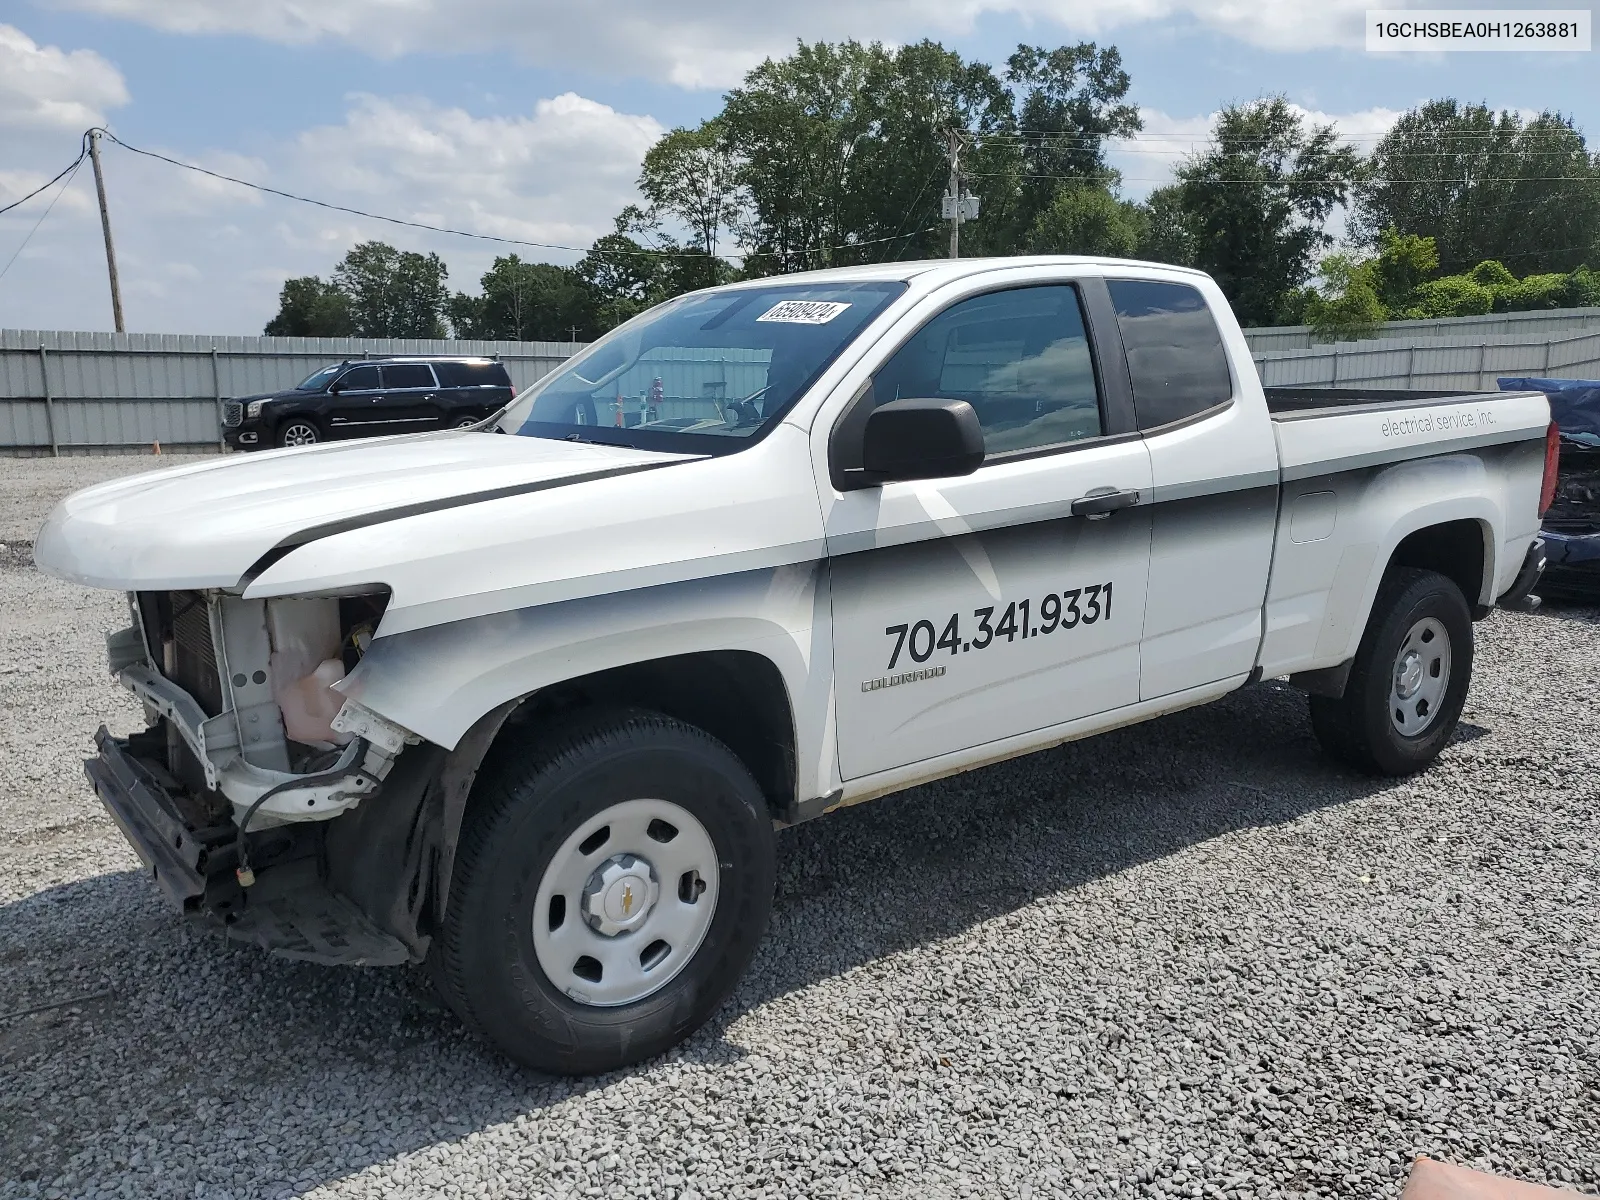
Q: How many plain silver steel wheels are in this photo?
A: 2